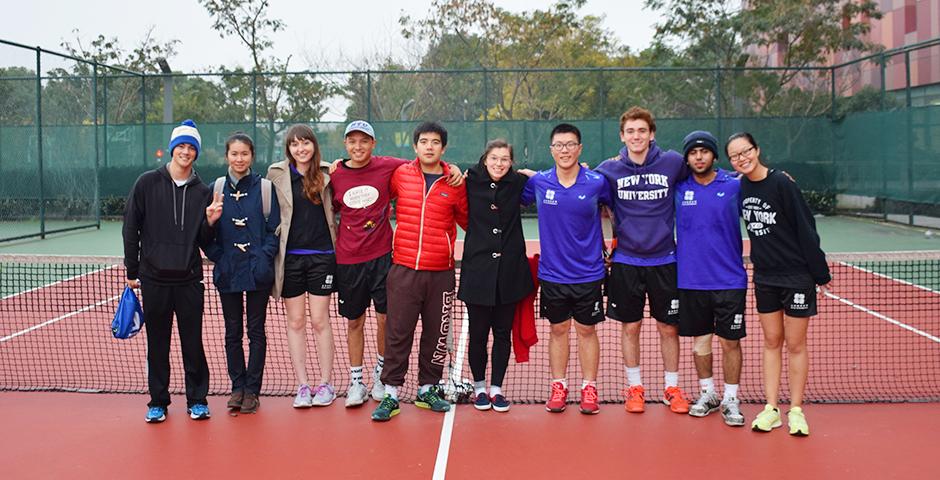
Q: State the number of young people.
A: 10